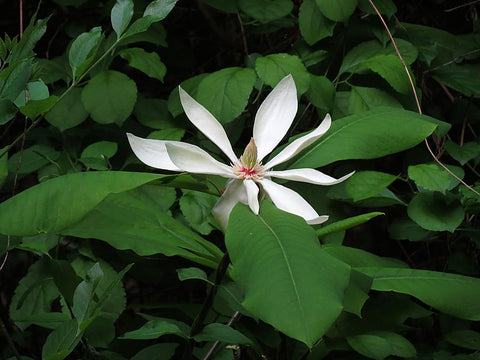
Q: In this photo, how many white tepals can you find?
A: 9